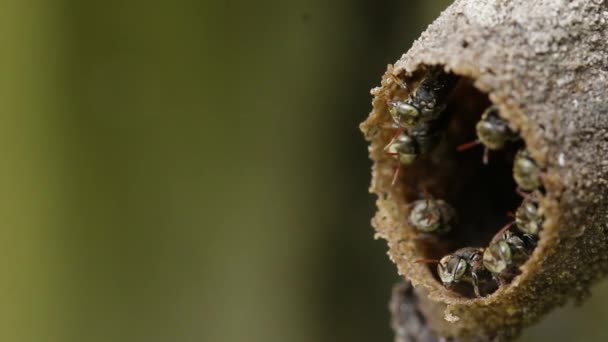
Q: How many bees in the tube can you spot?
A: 8